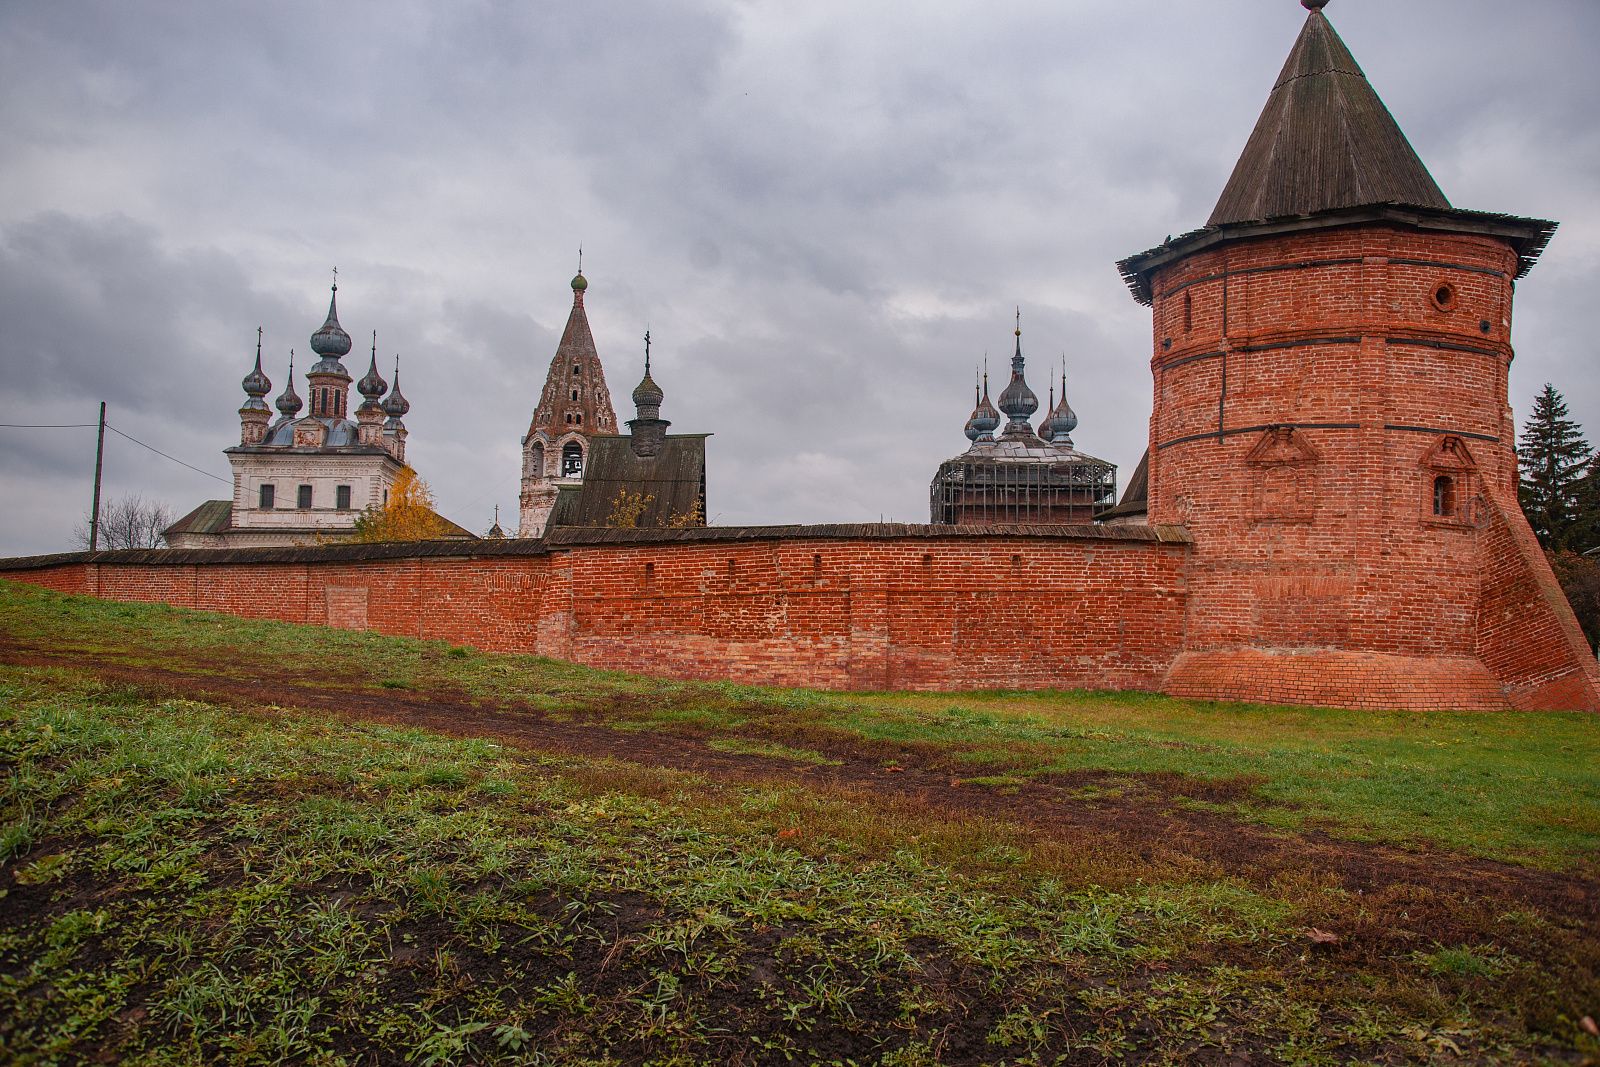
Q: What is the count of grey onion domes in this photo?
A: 10